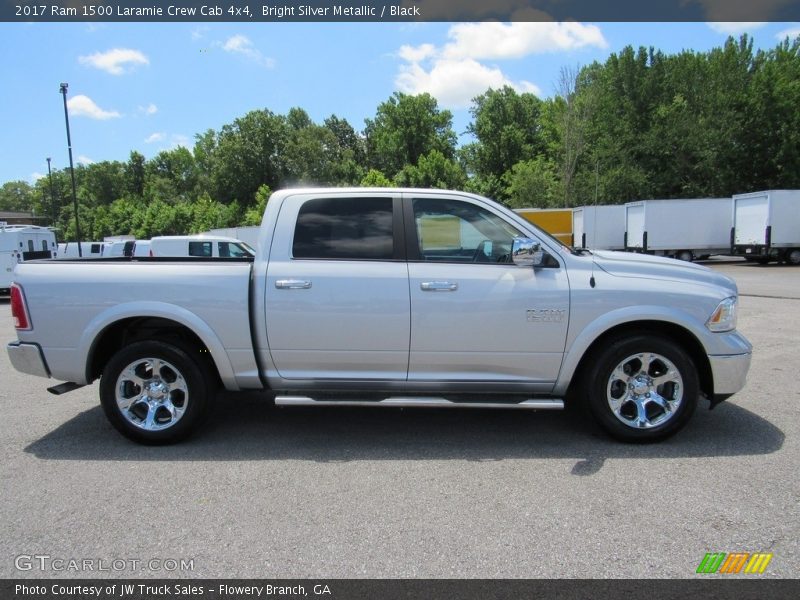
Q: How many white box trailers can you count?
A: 3